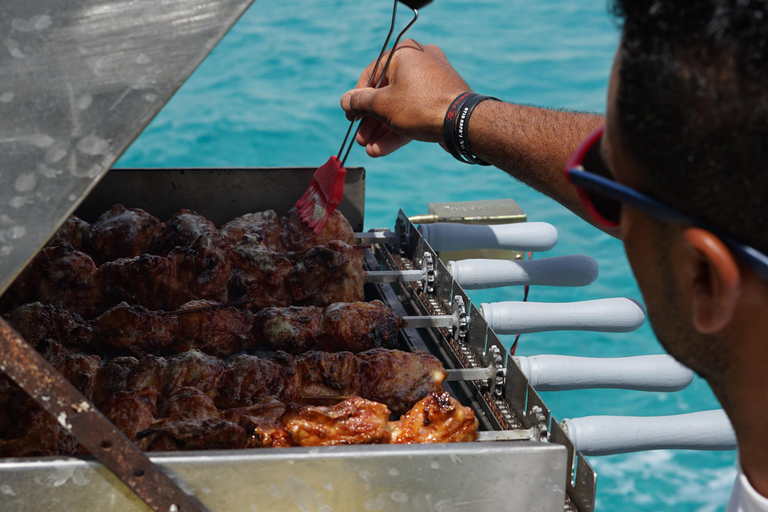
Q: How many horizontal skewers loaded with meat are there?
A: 5